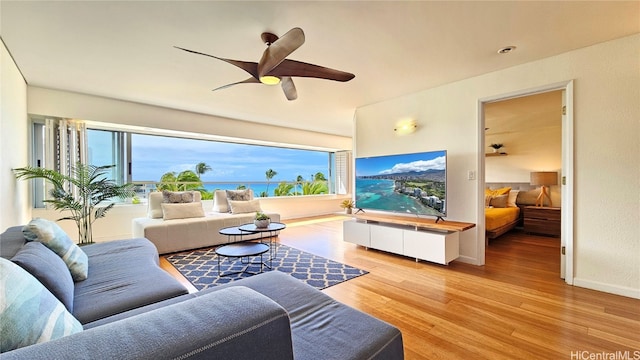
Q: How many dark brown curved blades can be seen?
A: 5